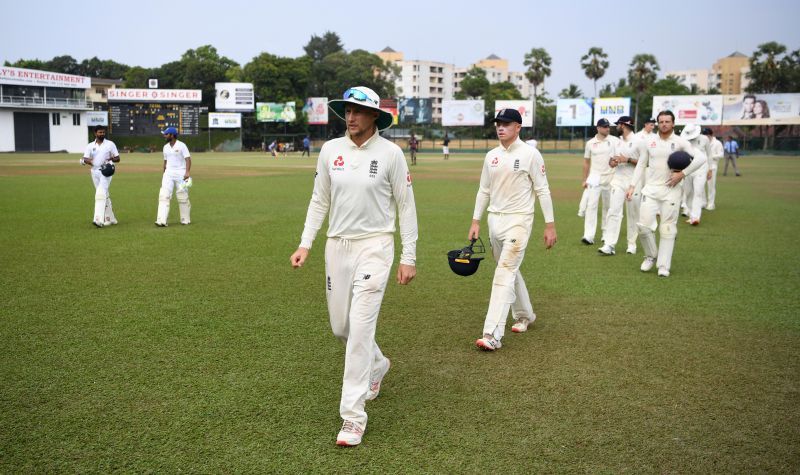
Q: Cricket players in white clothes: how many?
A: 10